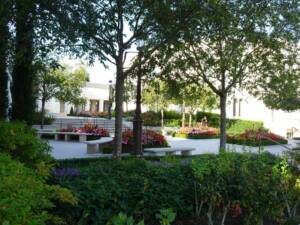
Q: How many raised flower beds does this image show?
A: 4